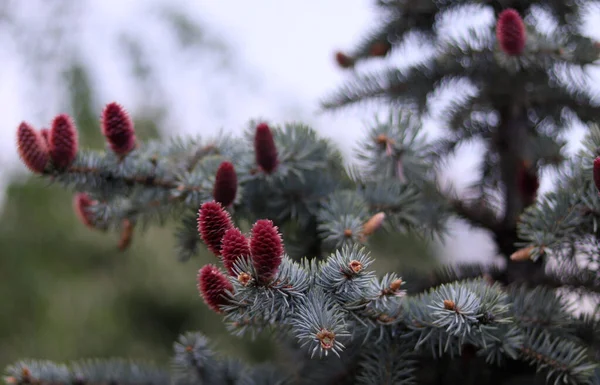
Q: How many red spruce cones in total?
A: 14